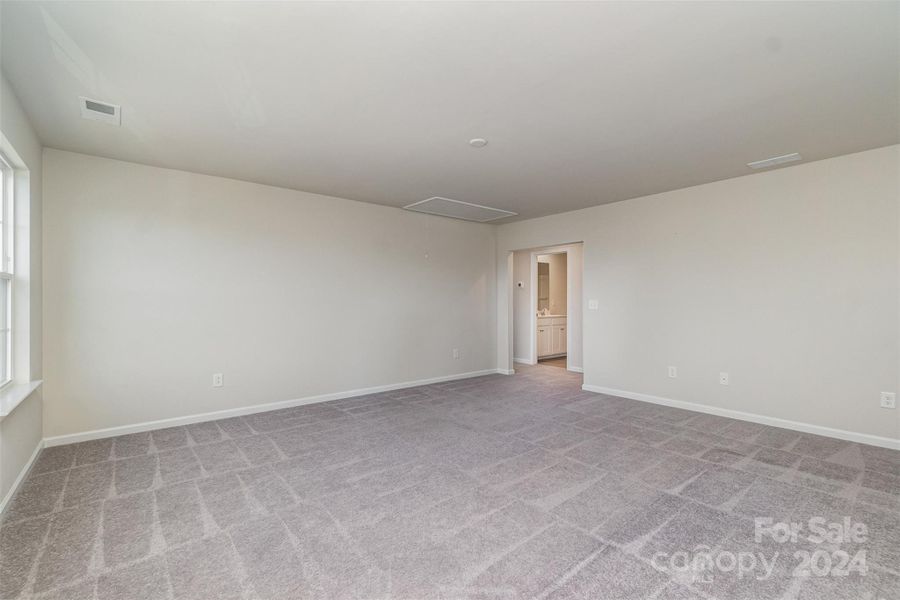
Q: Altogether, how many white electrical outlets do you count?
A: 5